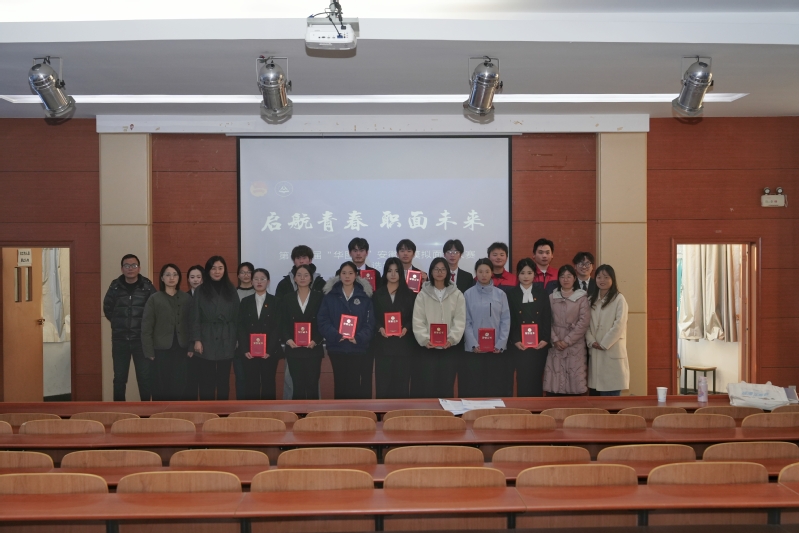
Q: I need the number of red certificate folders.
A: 9